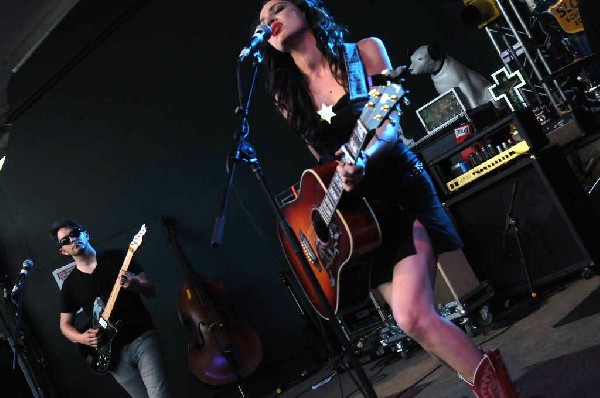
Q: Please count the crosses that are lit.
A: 1